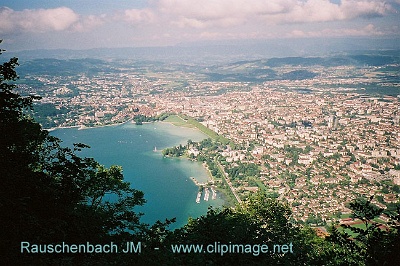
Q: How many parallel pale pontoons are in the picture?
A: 3